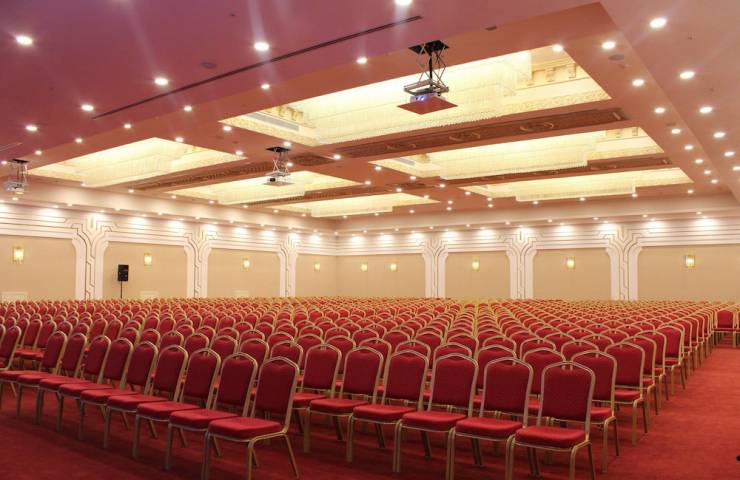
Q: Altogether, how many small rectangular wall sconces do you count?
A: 9